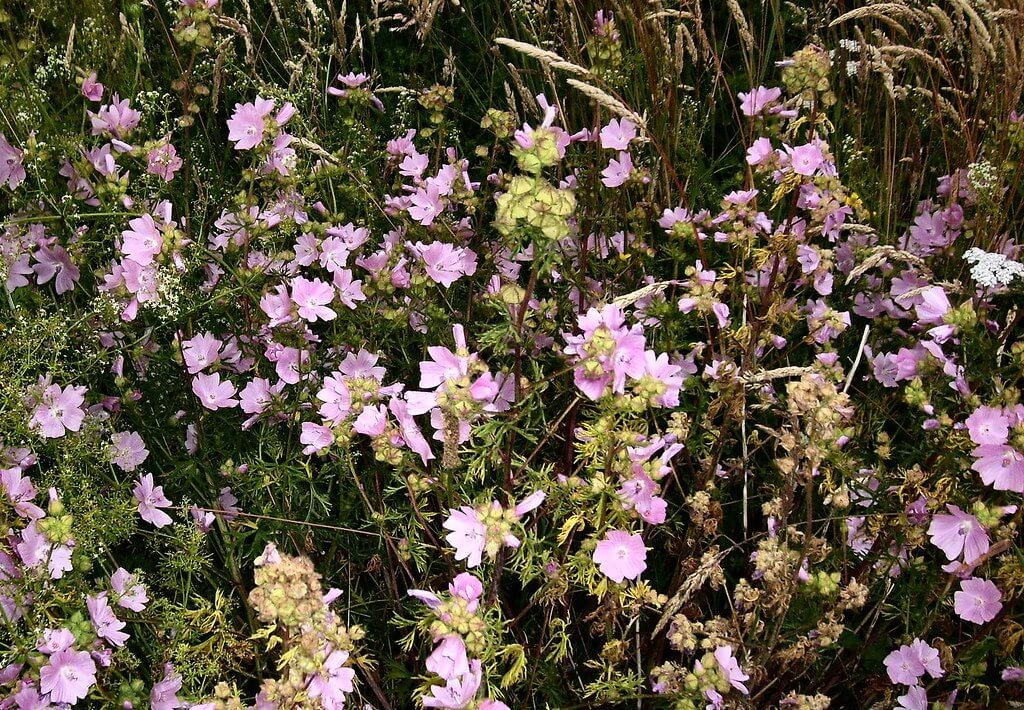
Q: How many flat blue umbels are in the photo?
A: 0